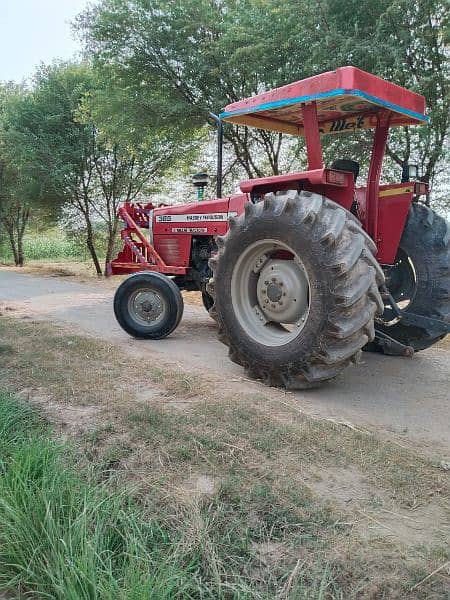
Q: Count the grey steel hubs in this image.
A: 2